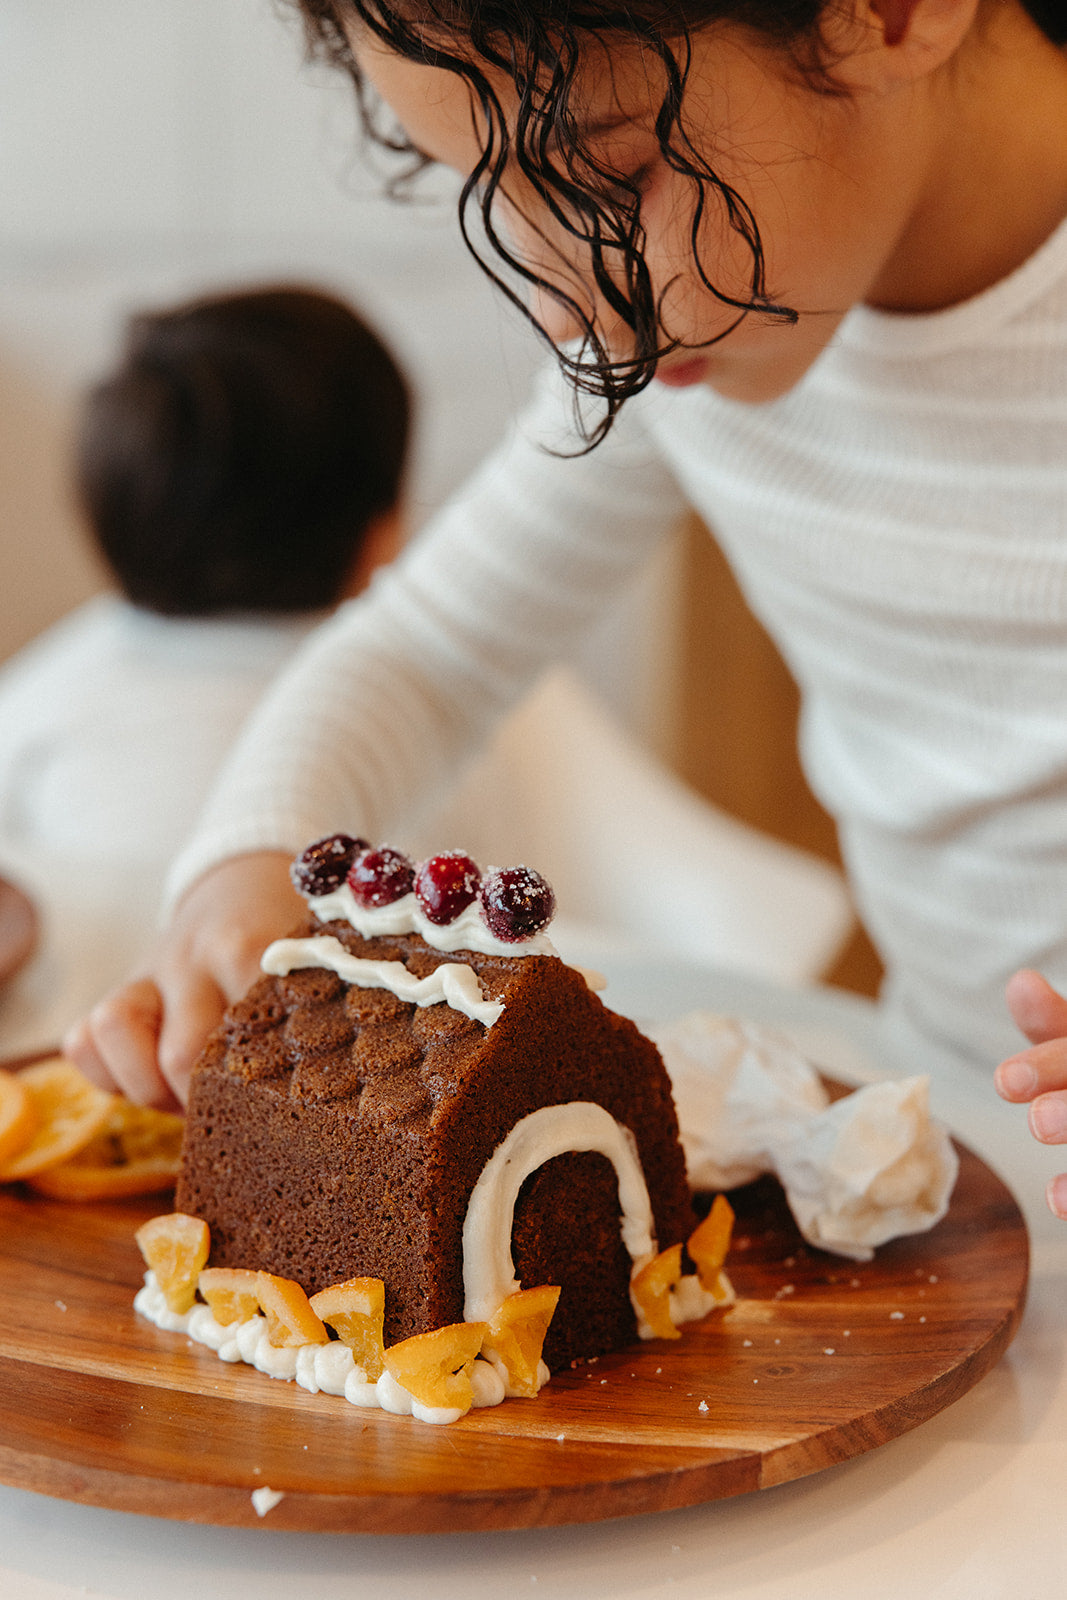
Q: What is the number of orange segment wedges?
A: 8